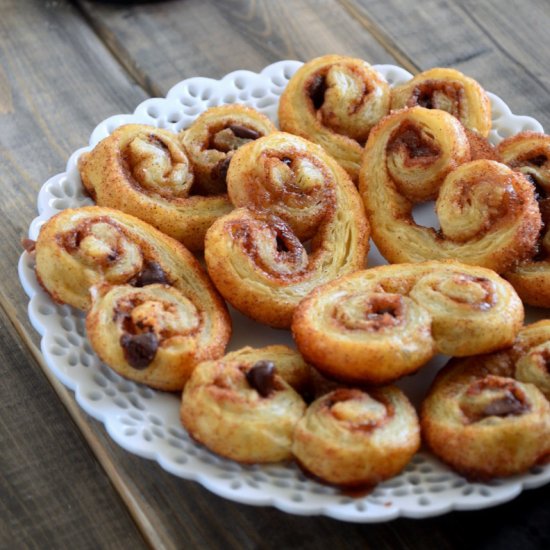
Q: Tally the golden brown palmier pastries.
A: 9